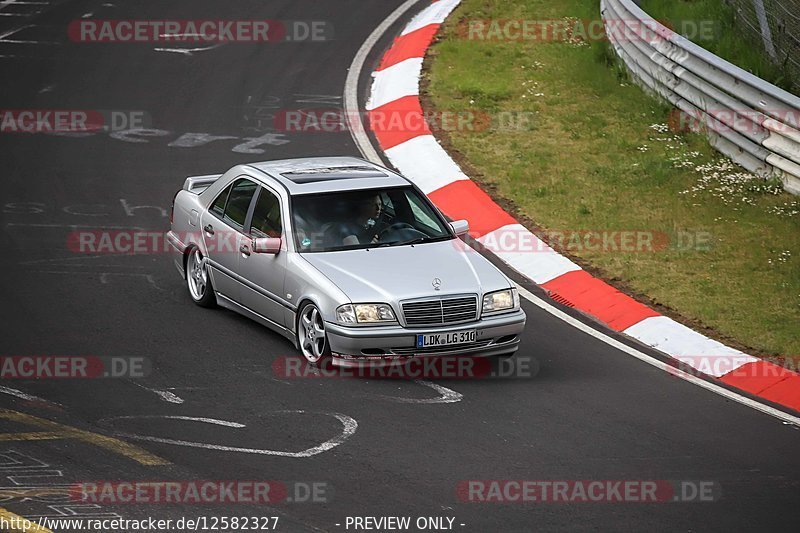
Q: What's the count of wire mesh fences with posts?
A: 1